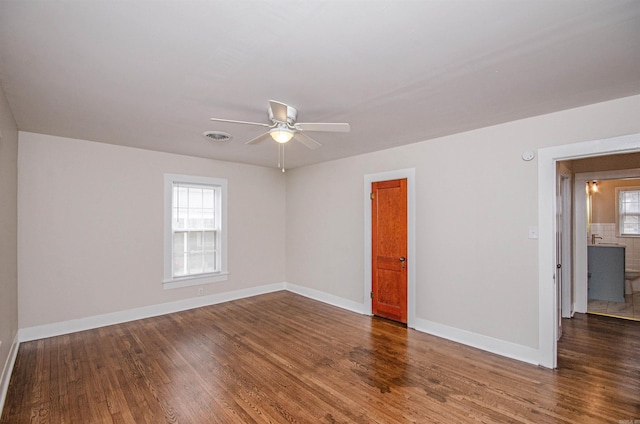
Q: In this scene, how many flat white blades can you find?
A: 5